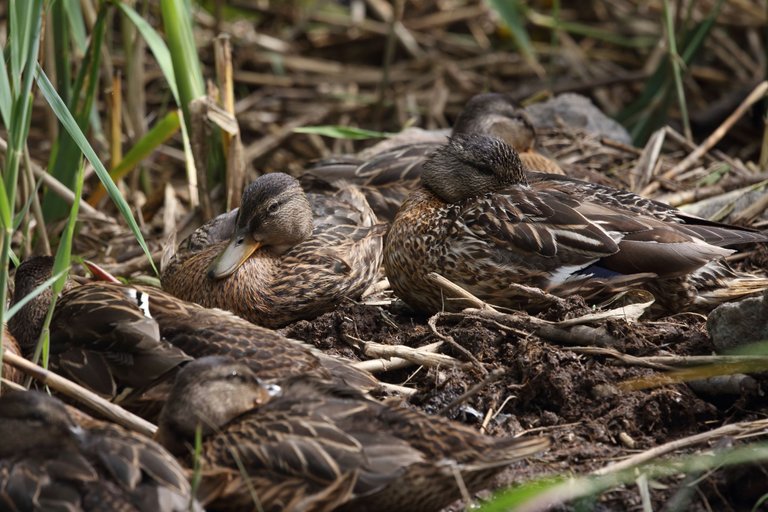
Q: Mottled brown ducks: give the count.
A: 6